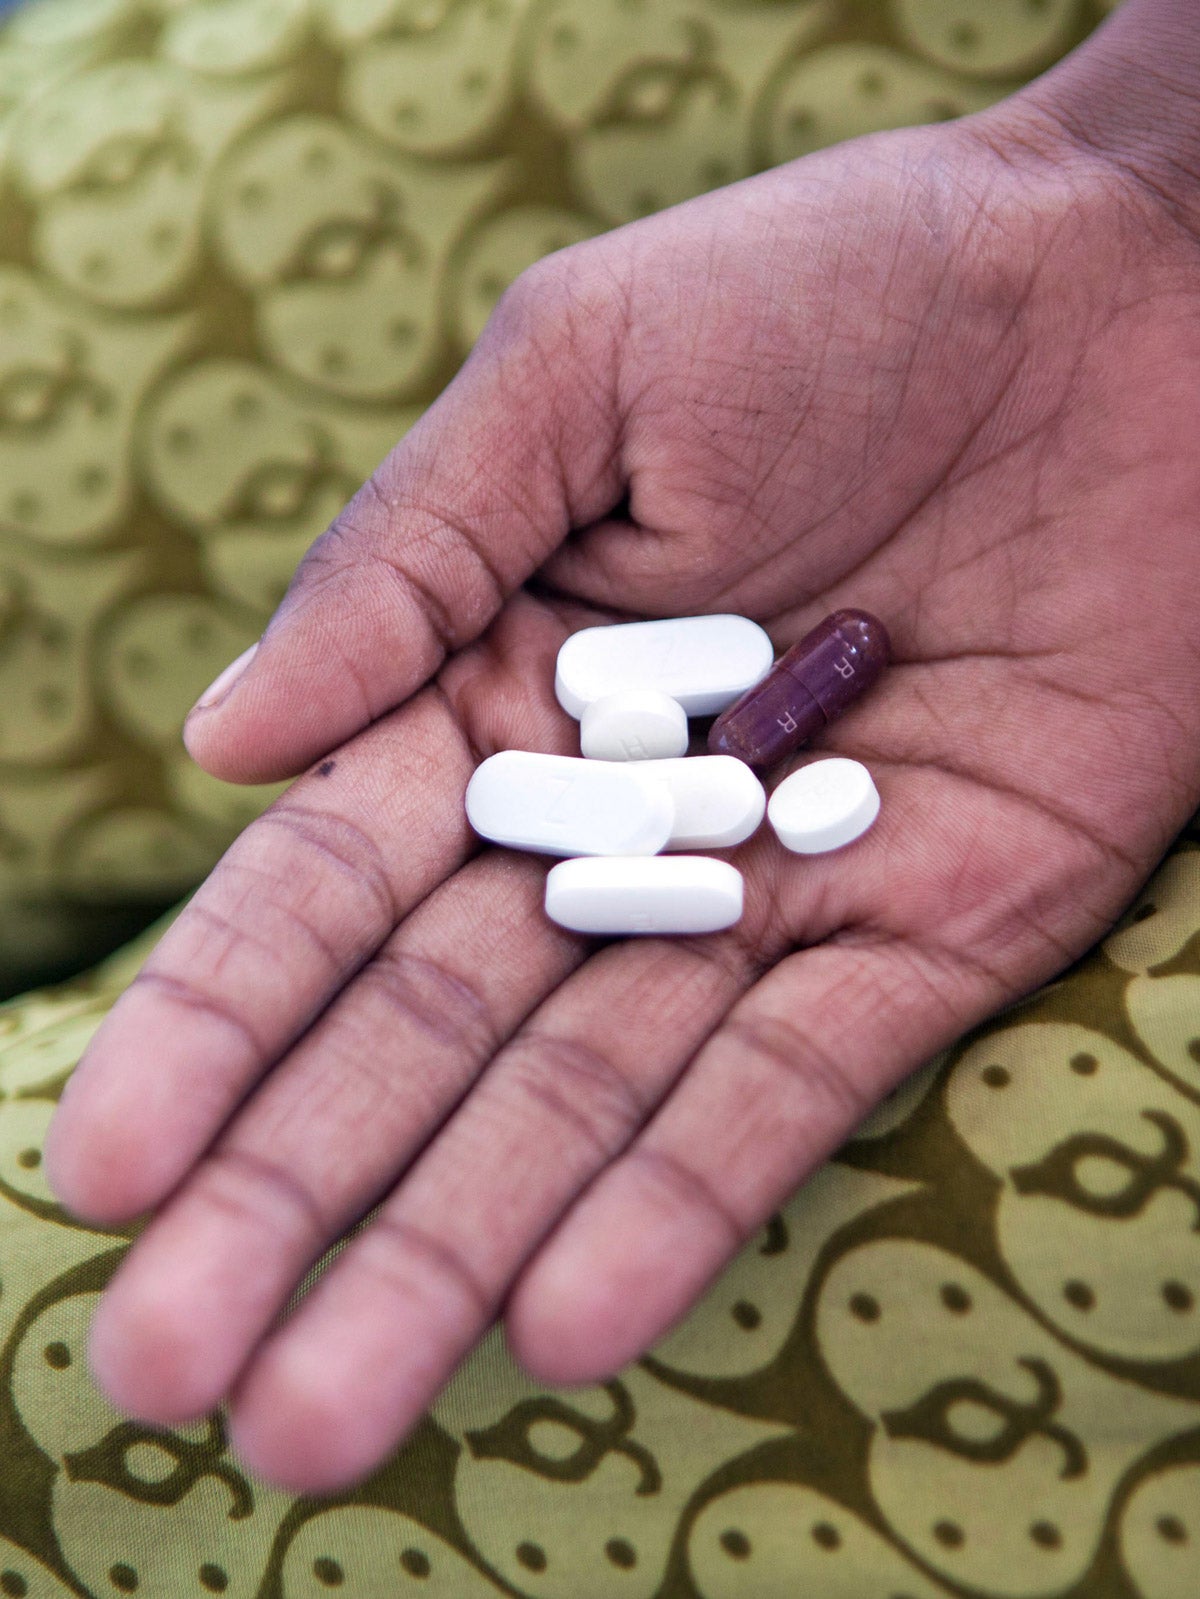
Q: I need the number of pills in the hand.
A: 7